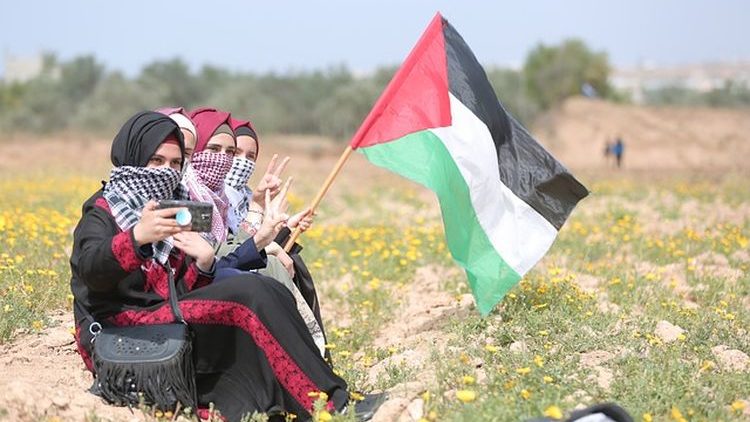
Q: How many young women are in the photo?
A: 4